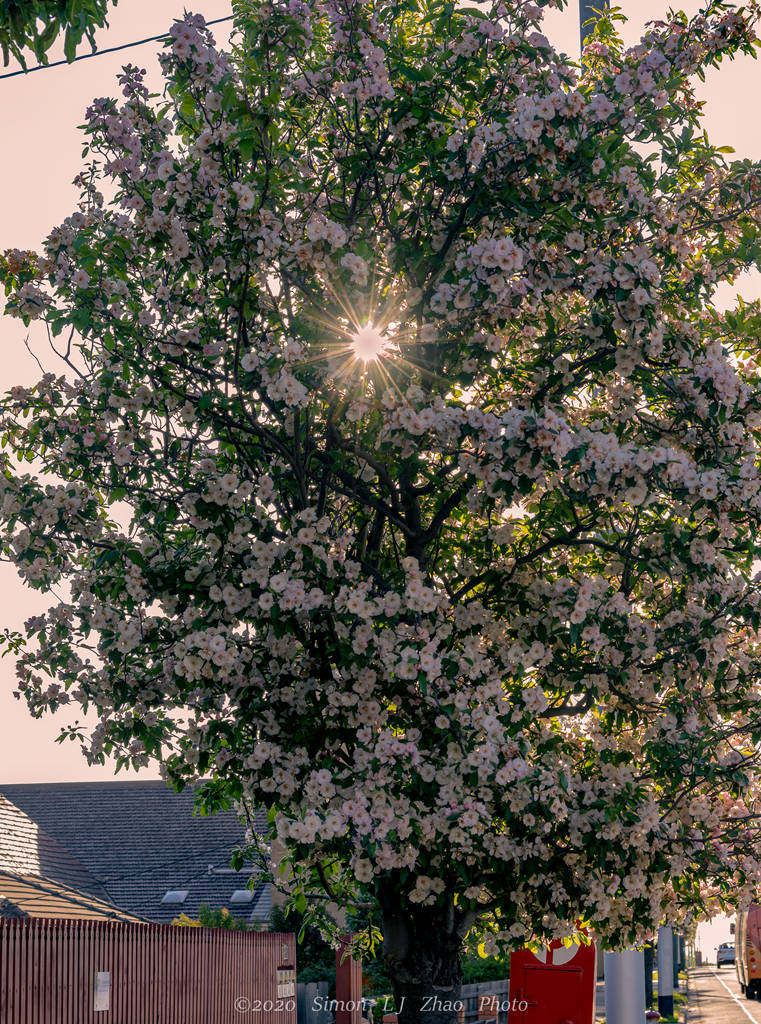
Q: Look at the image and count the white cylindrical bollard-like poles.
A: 2